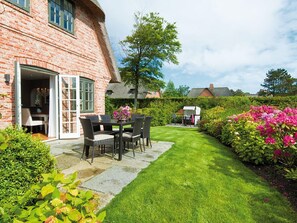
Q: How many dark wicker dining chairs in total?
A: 6